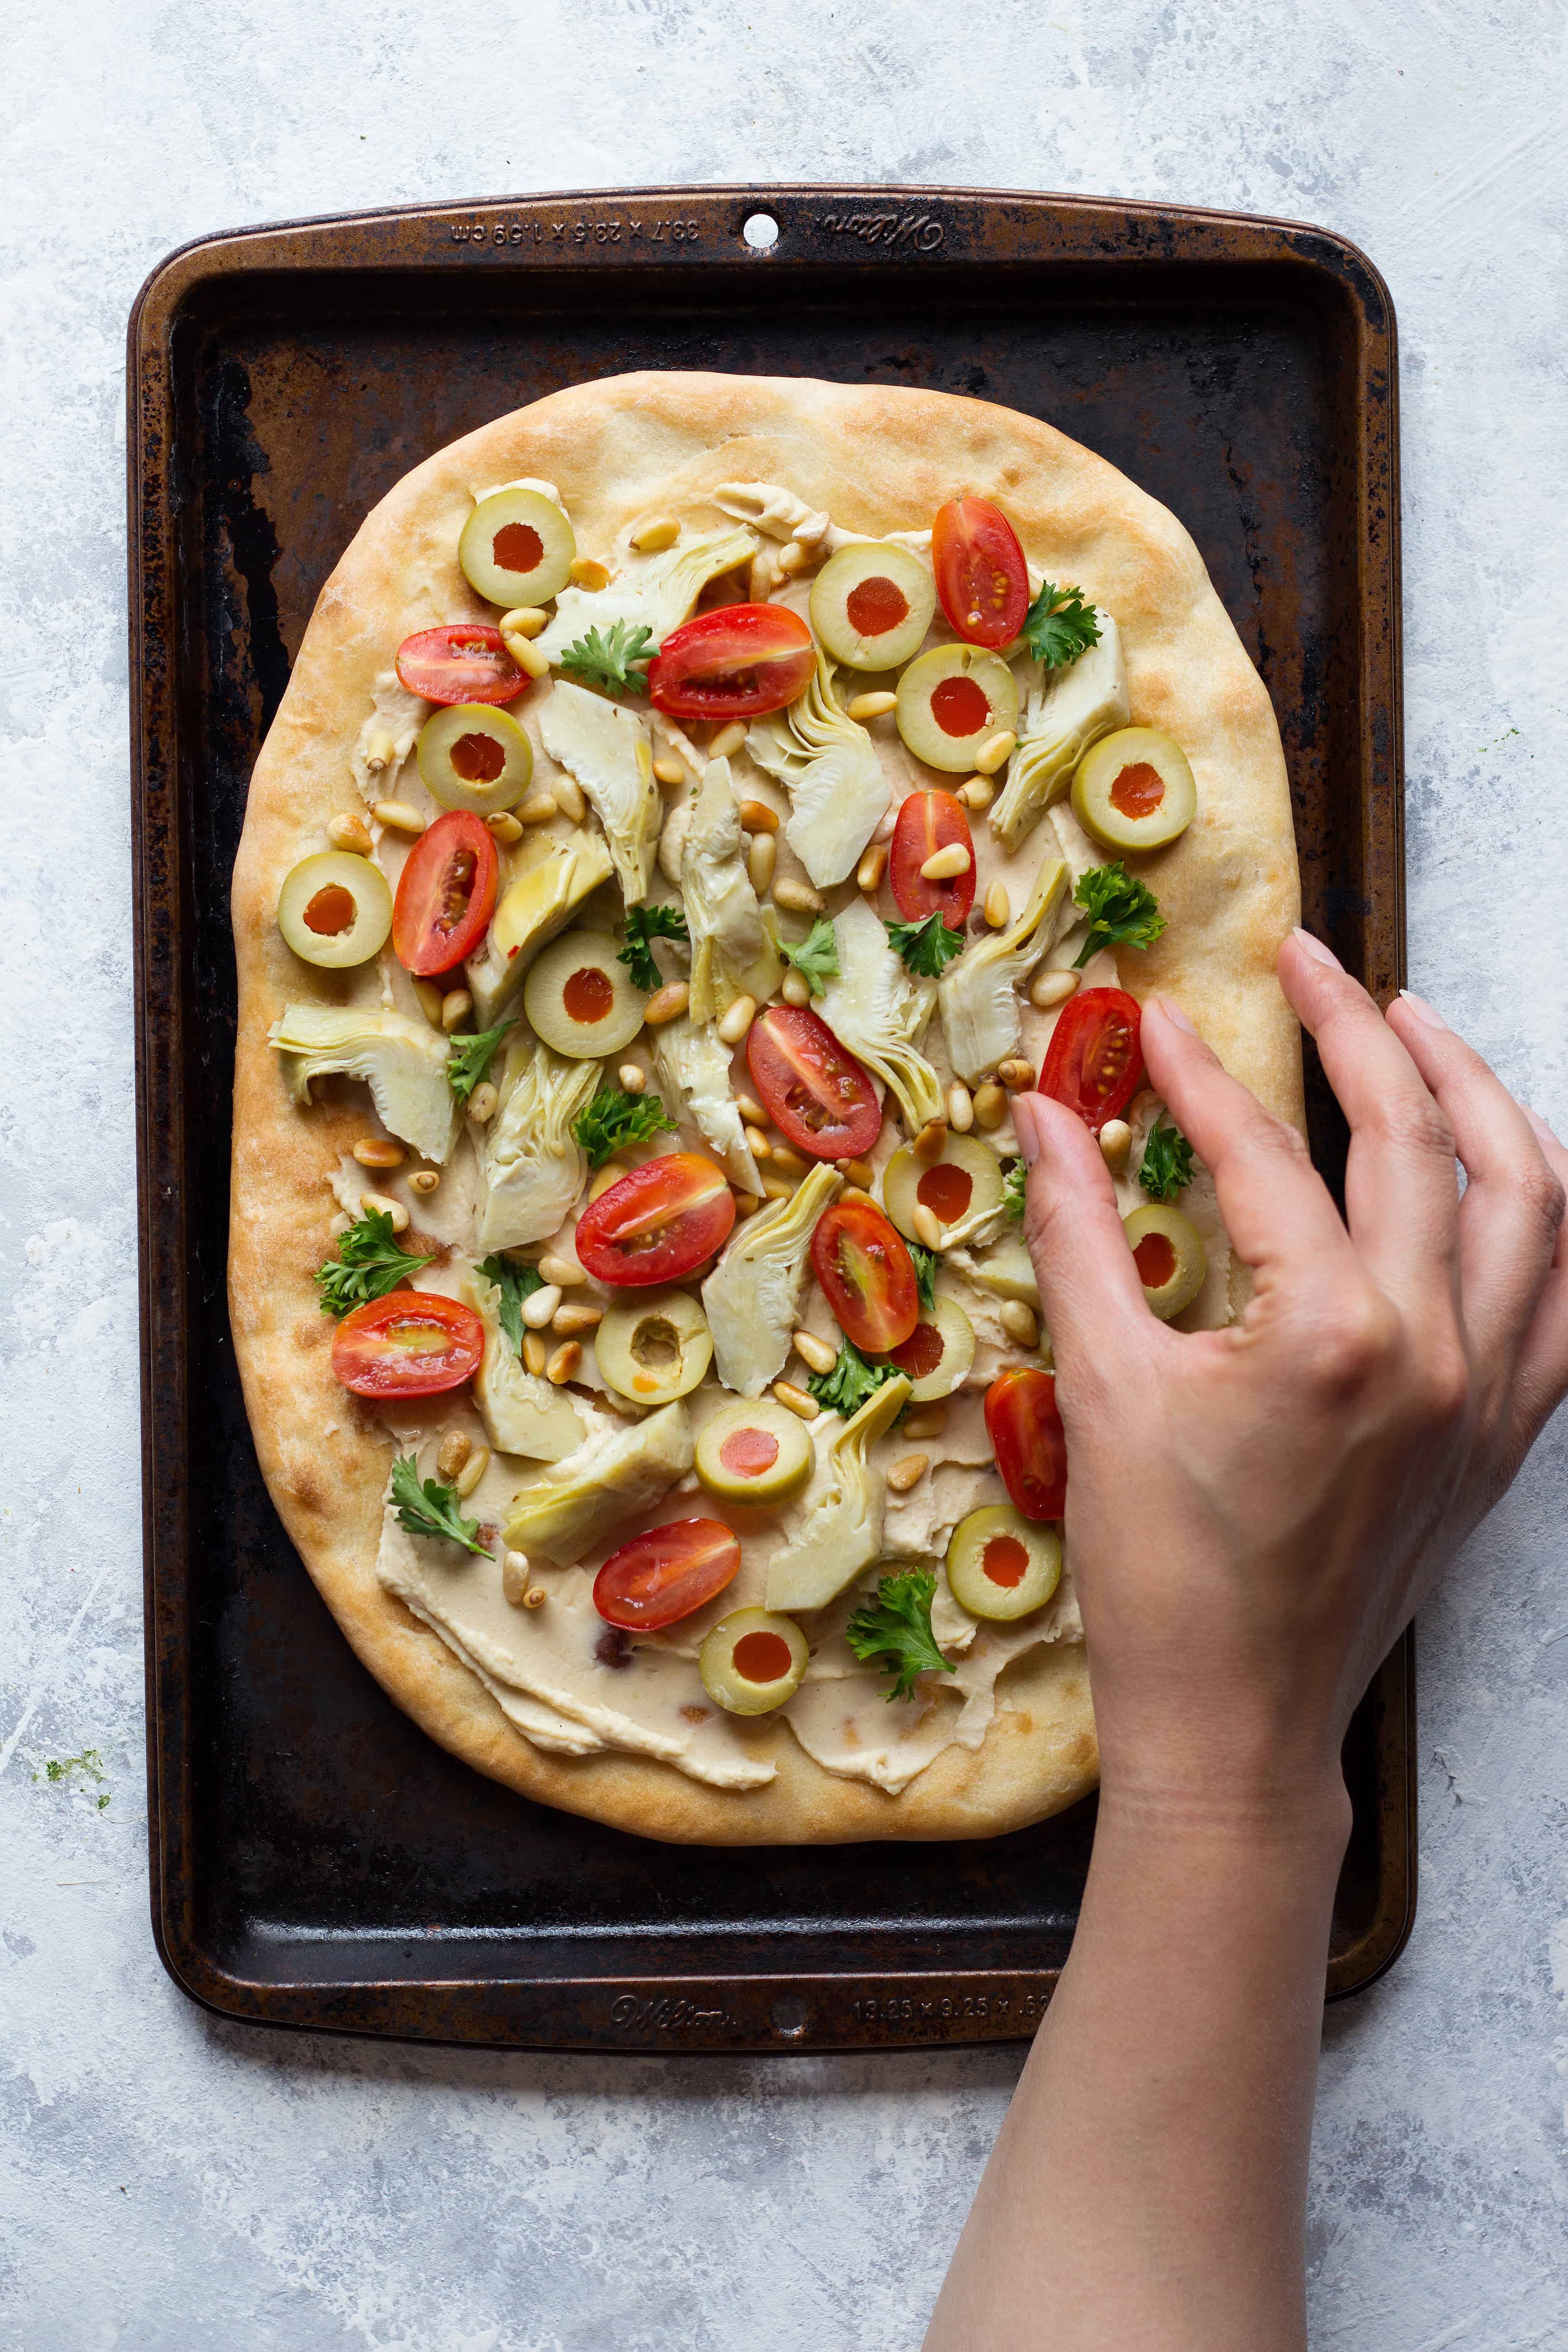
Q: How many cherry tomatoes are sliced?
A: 12